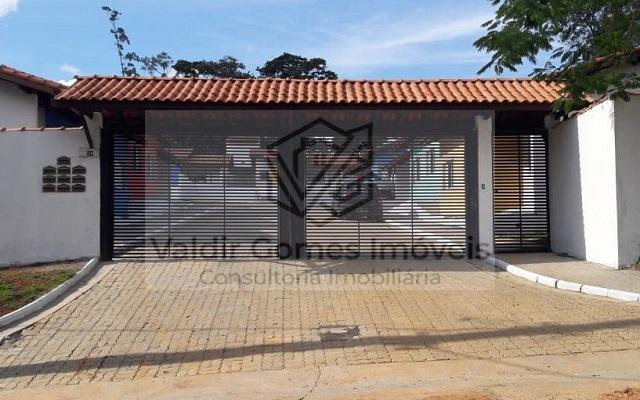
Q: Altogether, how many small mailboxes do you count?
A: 10